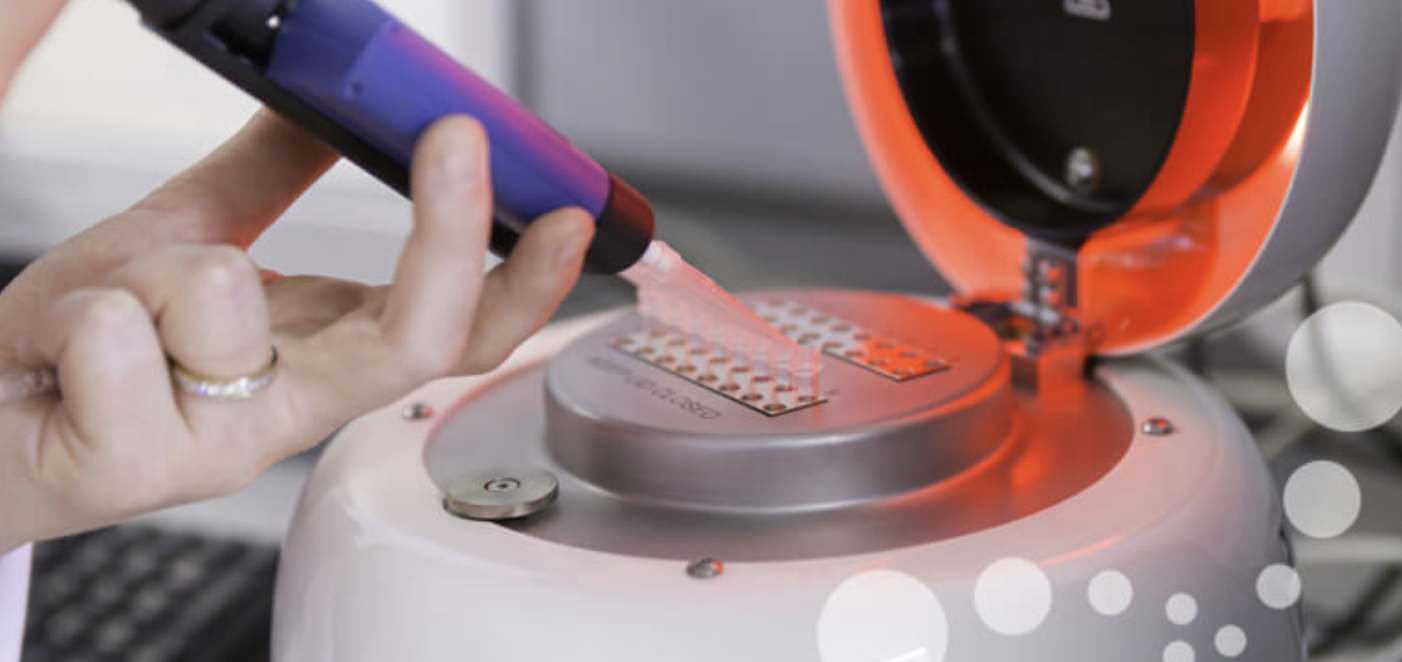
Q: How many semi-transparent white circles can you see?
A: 9